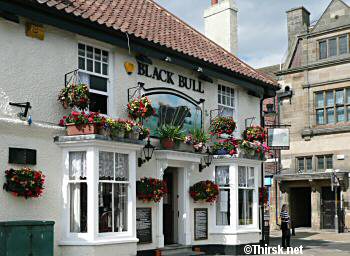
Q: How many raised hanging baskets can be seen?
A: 4